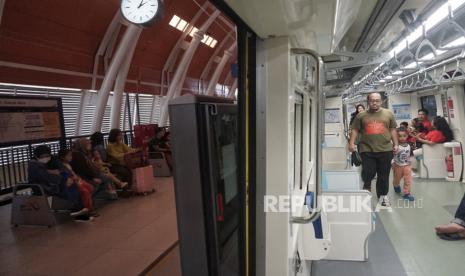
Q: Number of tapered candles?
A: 0